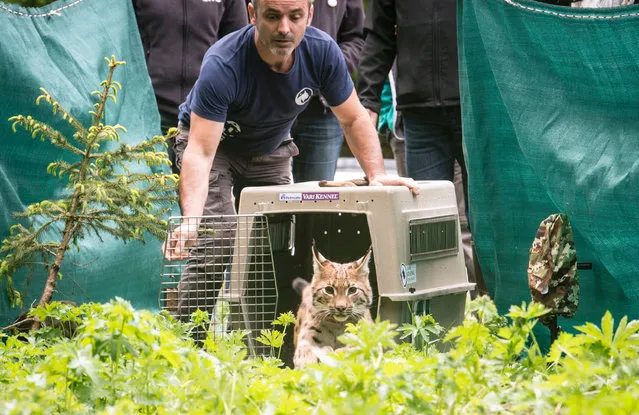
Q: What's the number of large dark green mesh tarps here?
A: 2